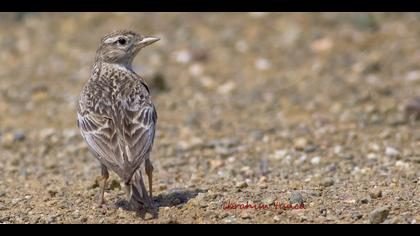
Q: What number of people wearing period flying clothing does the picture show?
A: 0